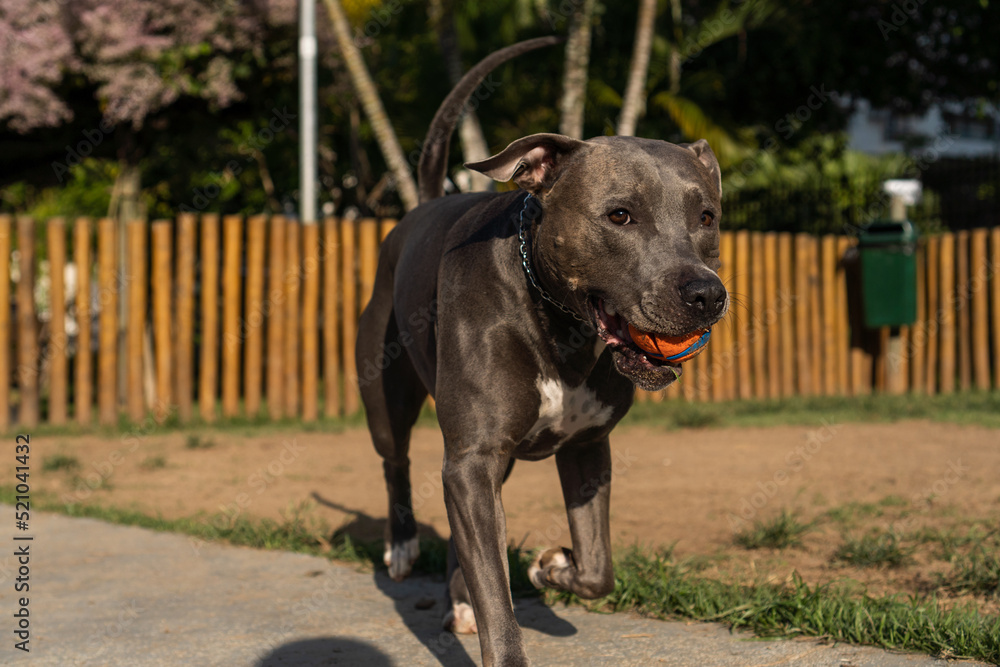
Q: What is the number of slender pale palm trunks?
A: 4